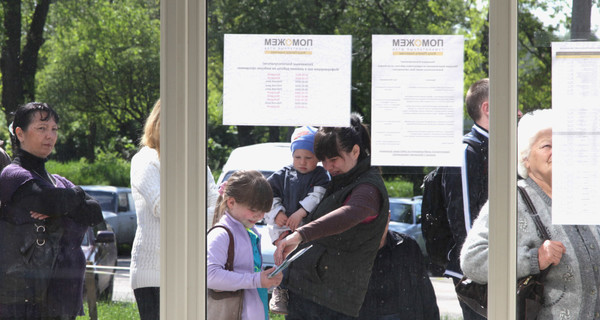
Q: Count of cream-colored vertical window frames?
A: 2